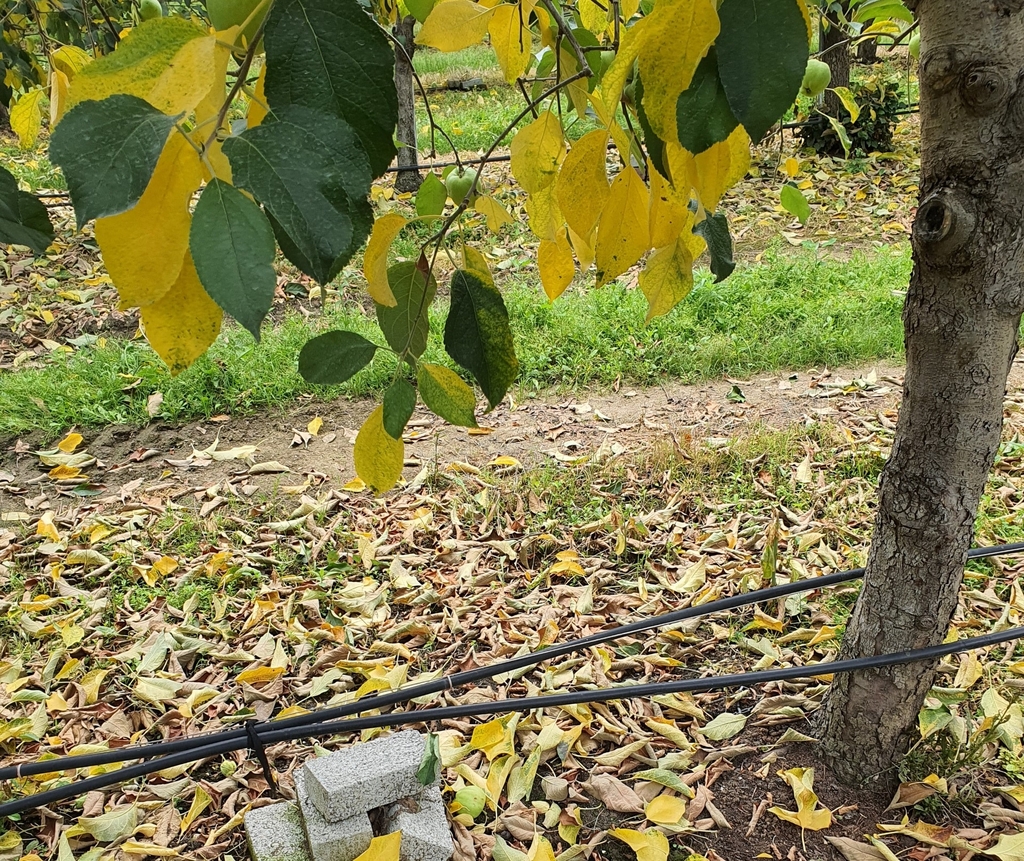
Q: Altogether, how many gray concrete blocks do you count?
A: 4